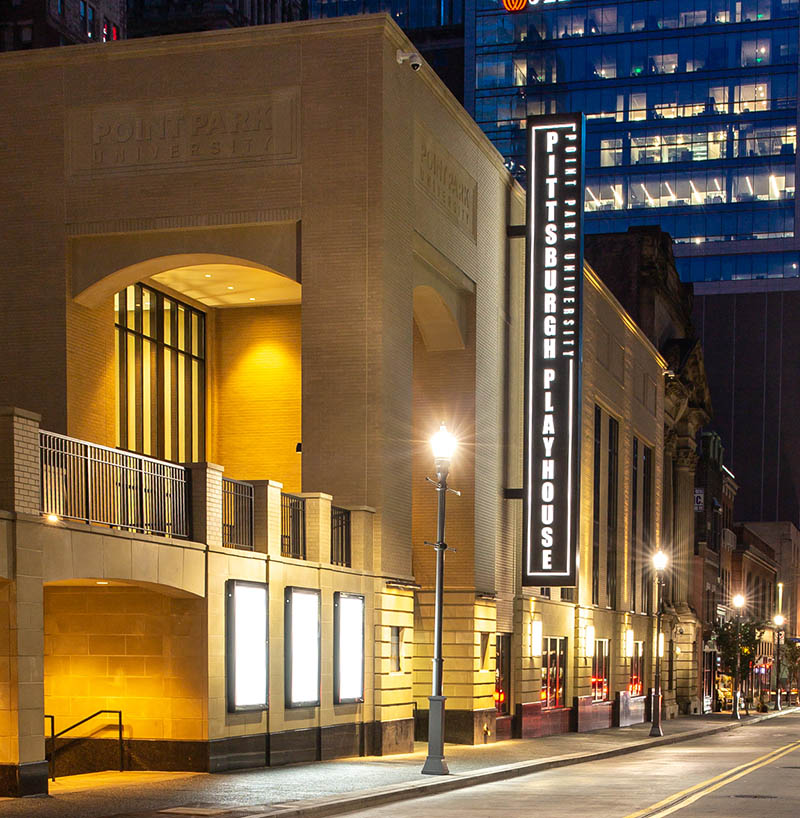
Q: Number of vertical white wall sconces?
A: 4